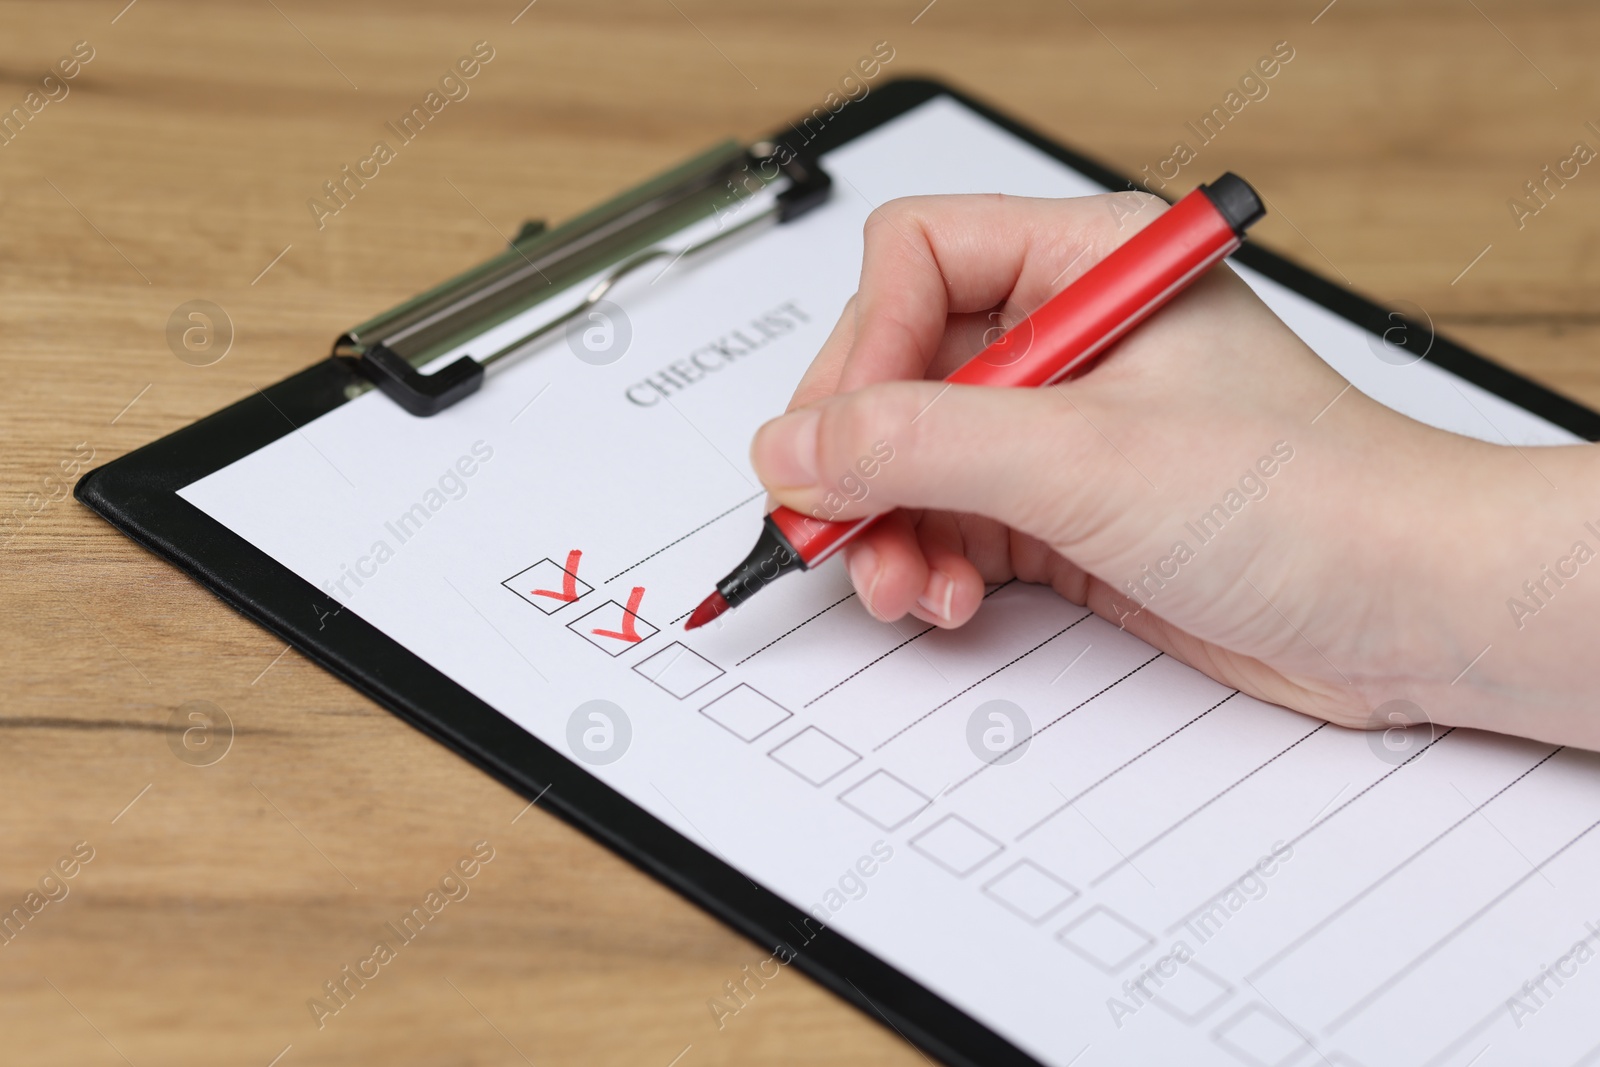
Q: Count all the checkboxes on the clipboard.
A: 12